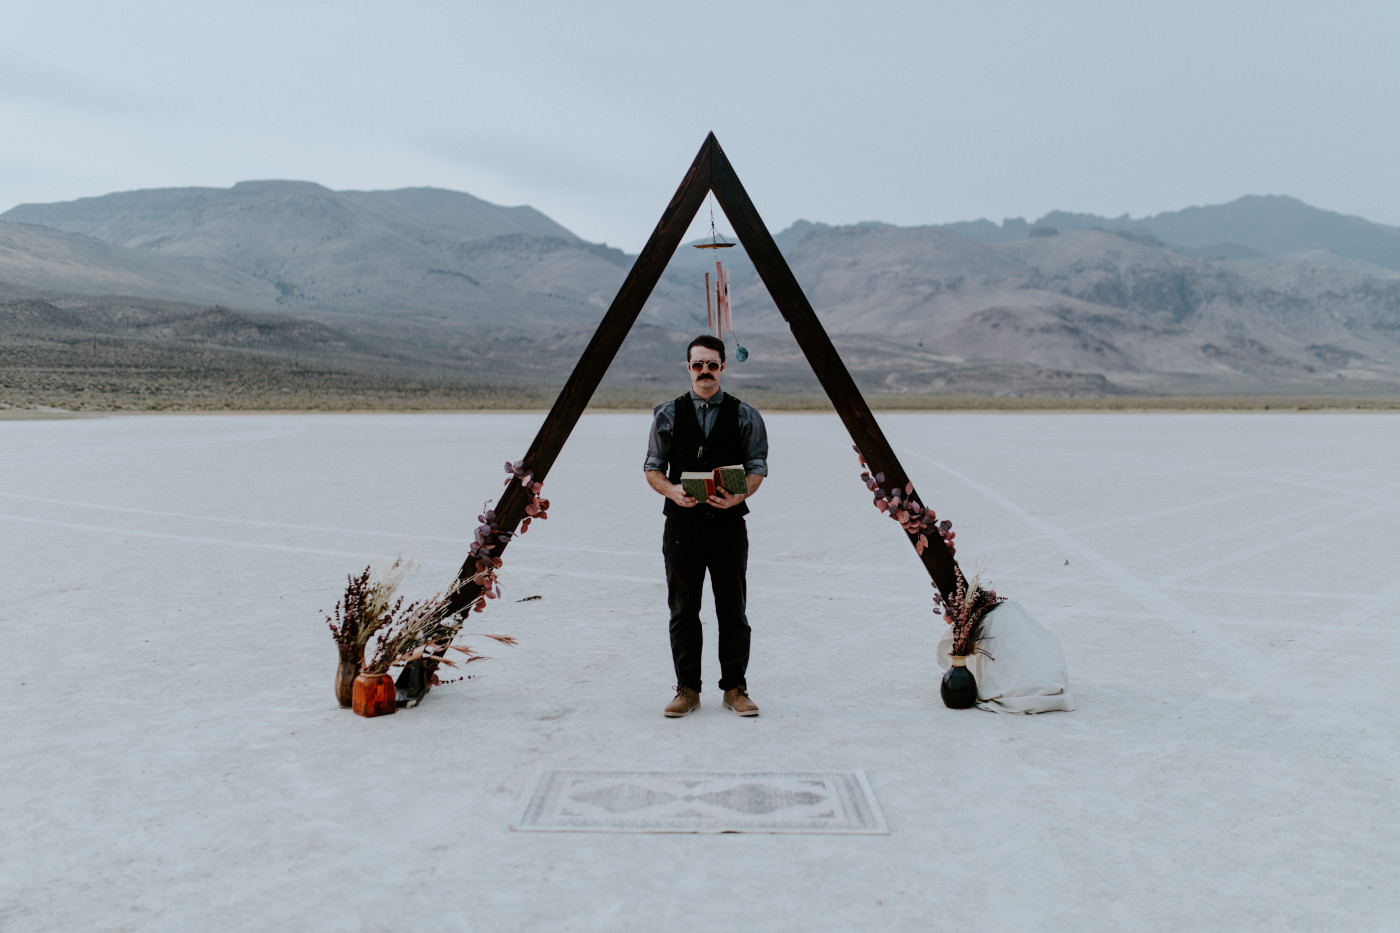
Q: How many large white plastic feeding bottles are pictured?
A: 0